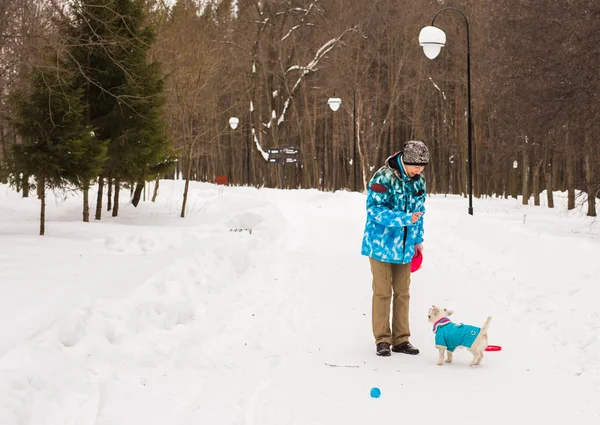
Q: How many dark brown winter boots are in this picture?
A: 2